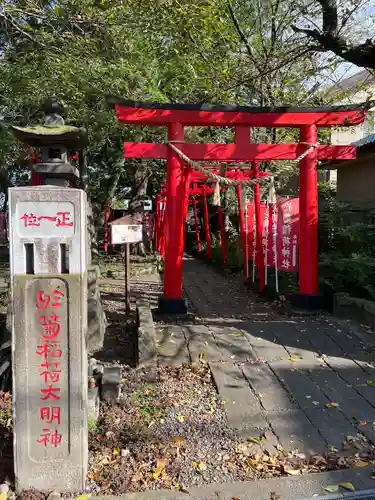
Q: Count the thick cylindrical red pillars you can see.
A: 2